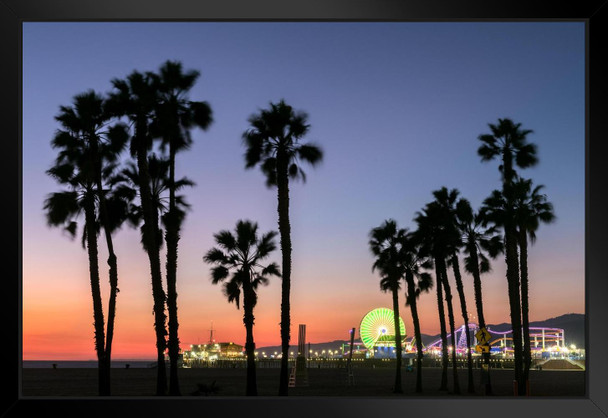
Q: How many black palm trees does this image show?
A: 14